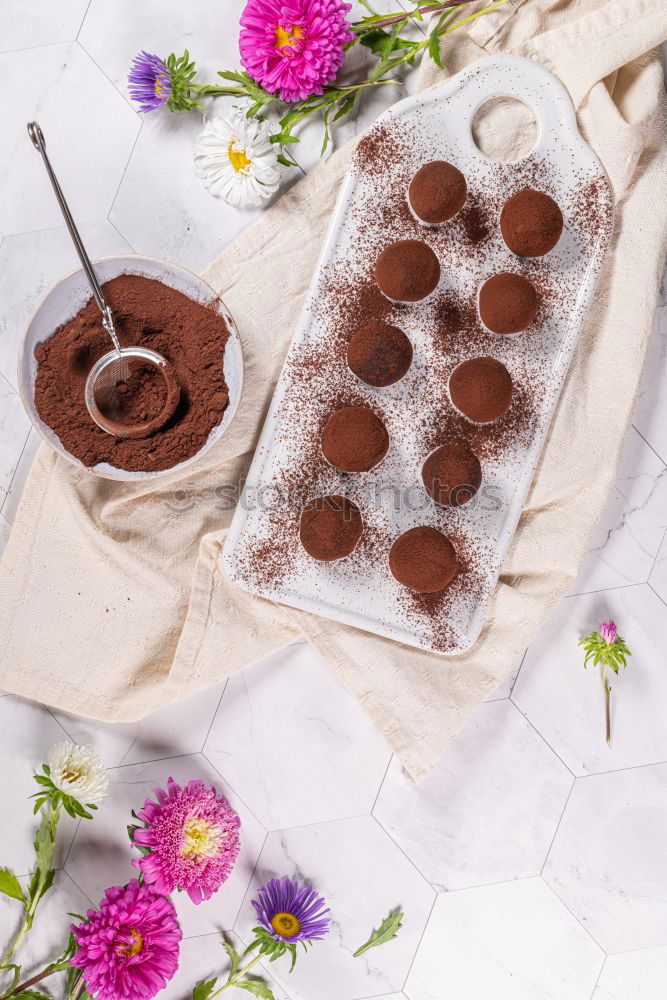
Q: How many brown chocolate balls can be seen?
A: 10